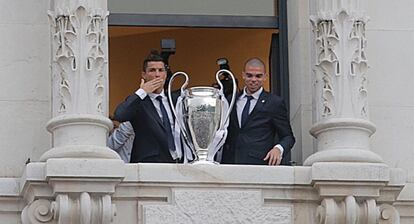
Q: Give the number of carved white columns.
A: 2